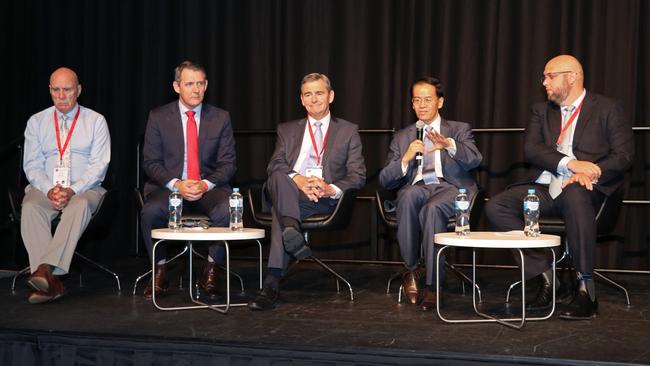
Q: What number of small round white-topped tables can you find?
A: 2